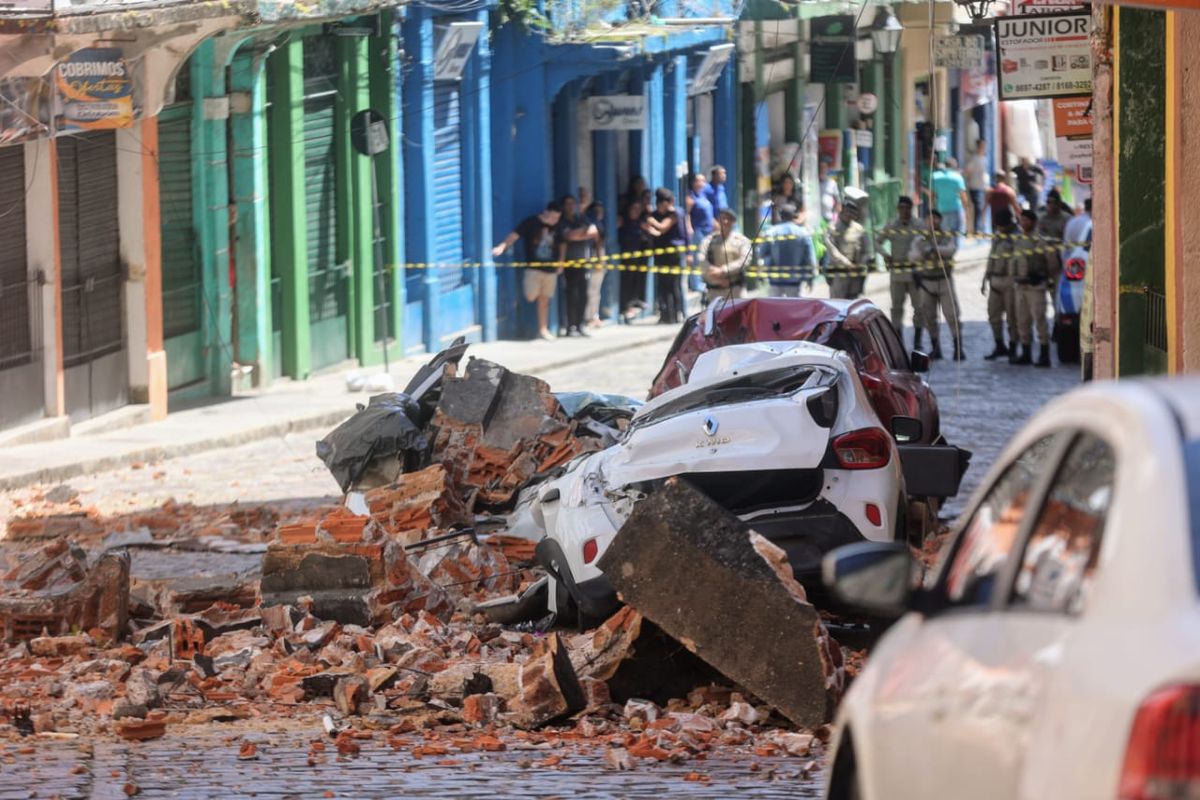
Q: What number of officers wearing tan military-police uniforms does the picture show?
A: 7